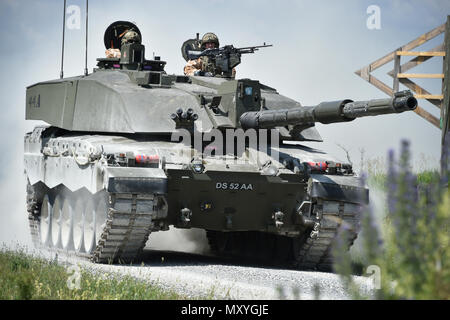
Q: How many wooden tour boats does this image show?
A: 0